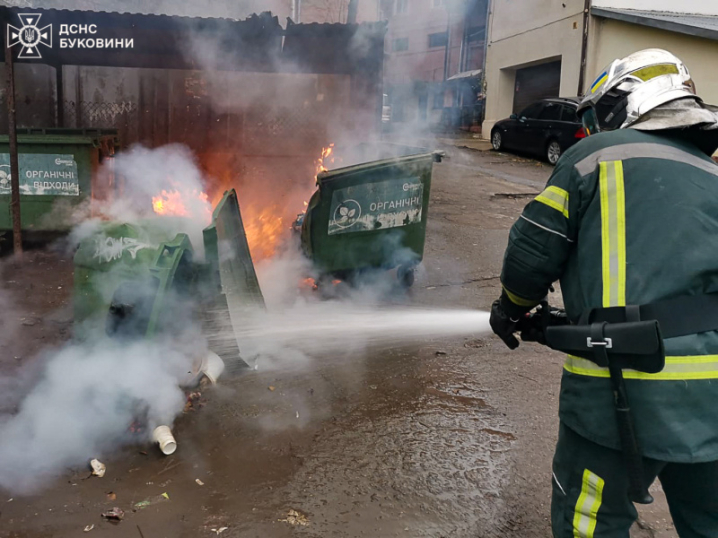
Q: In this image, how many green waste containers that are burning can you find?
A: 2